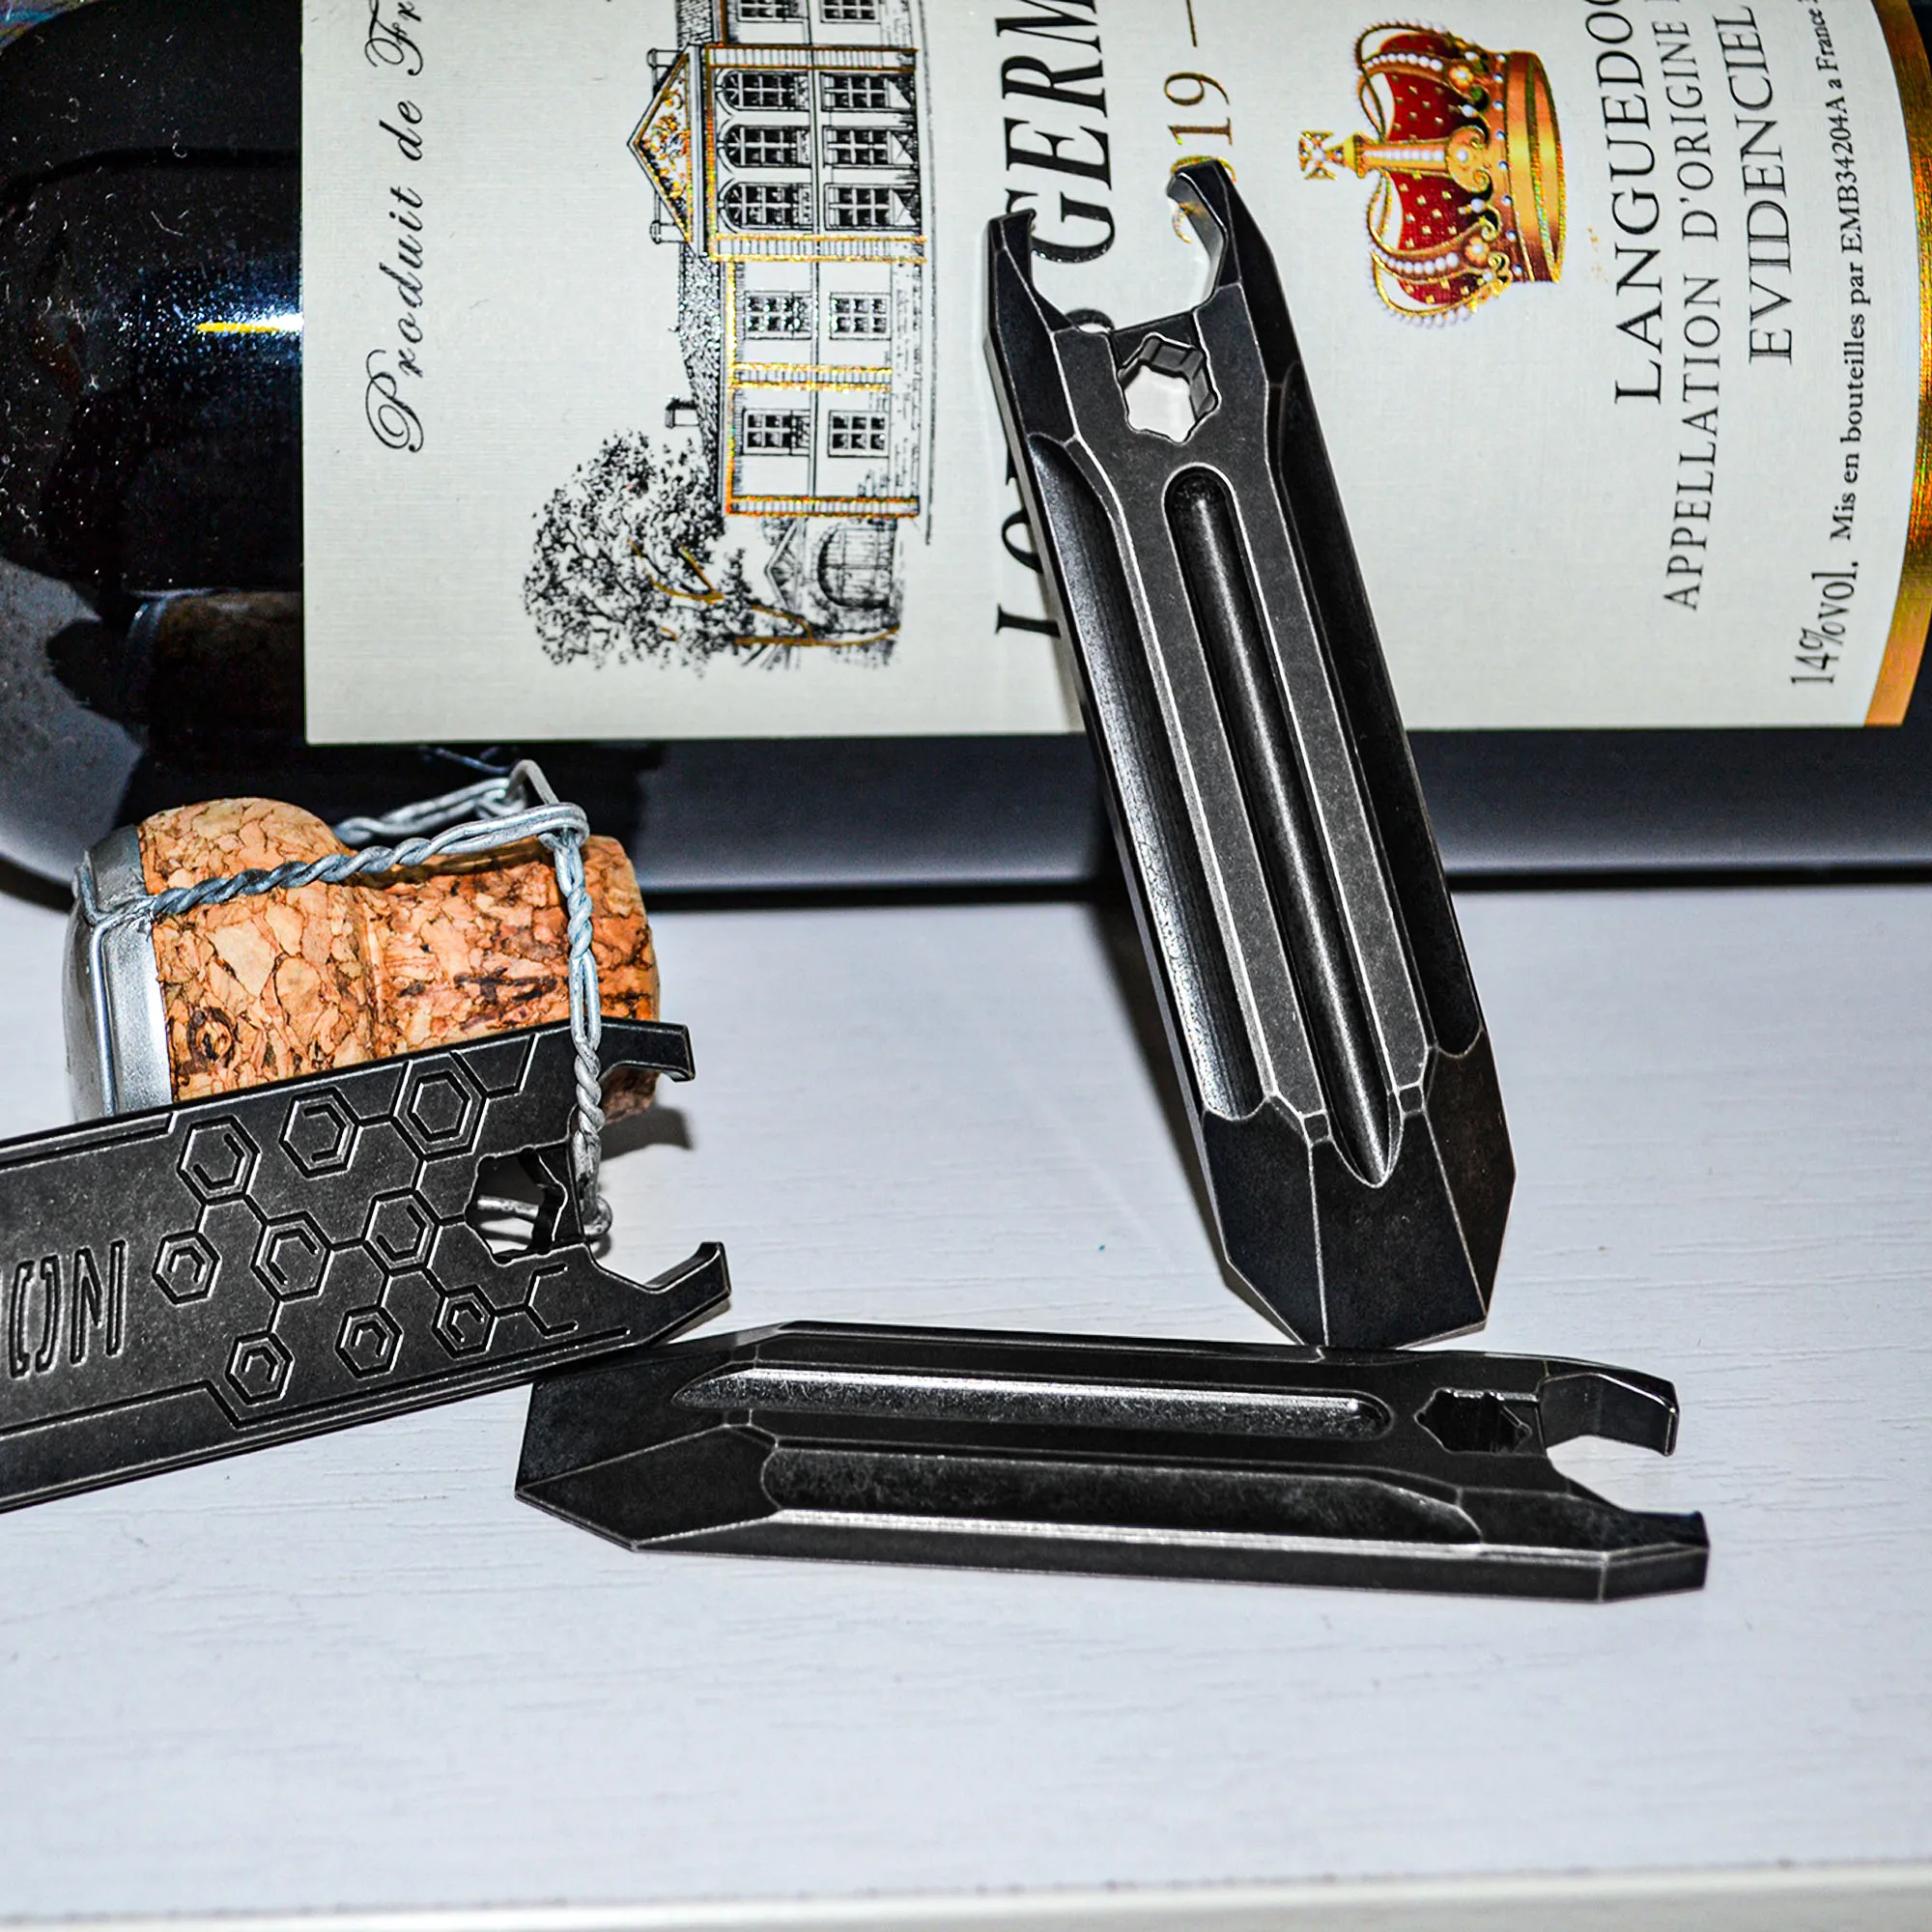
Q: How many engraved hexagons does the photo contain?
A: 9